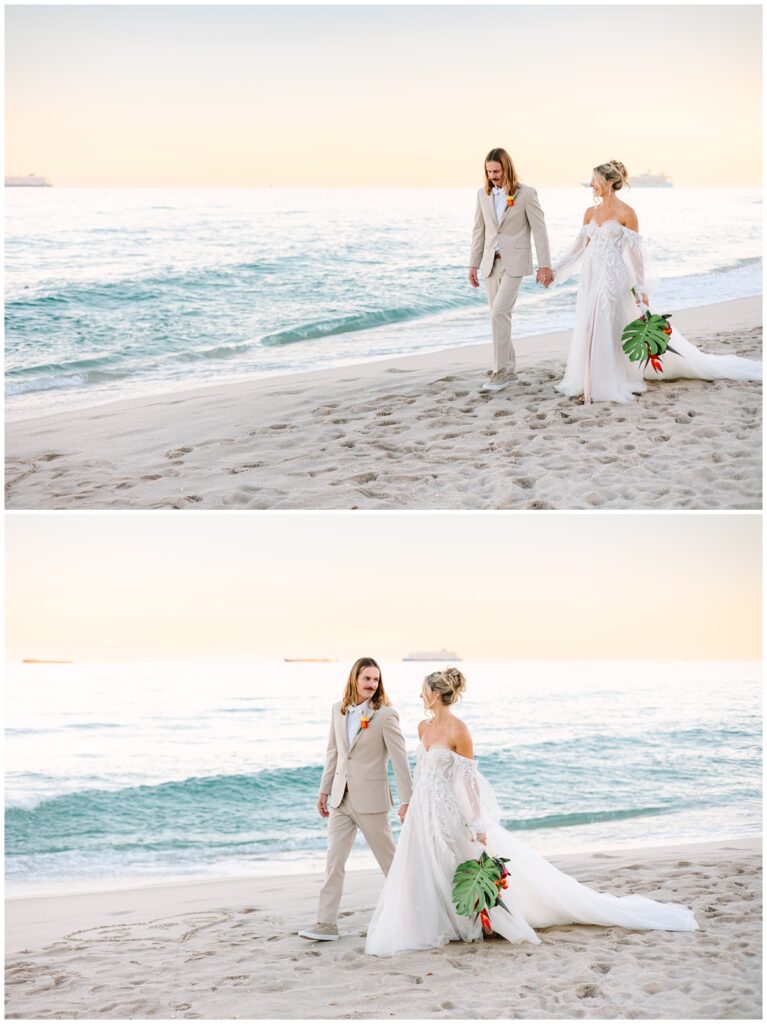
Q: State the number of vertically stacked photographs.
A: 2